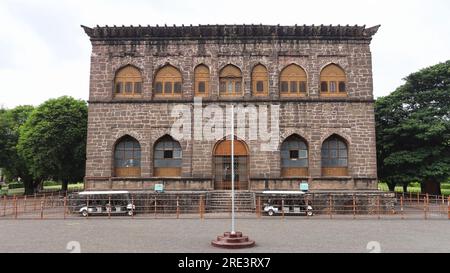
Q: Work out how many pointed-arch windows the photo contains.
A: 11